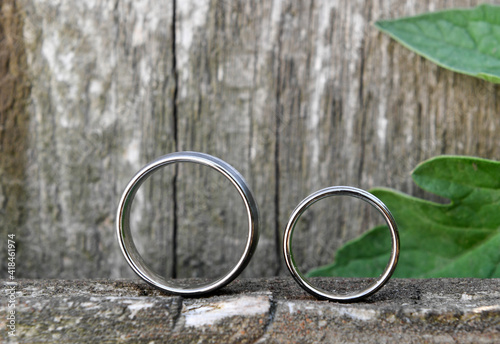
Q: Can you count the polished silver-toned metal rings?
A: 2